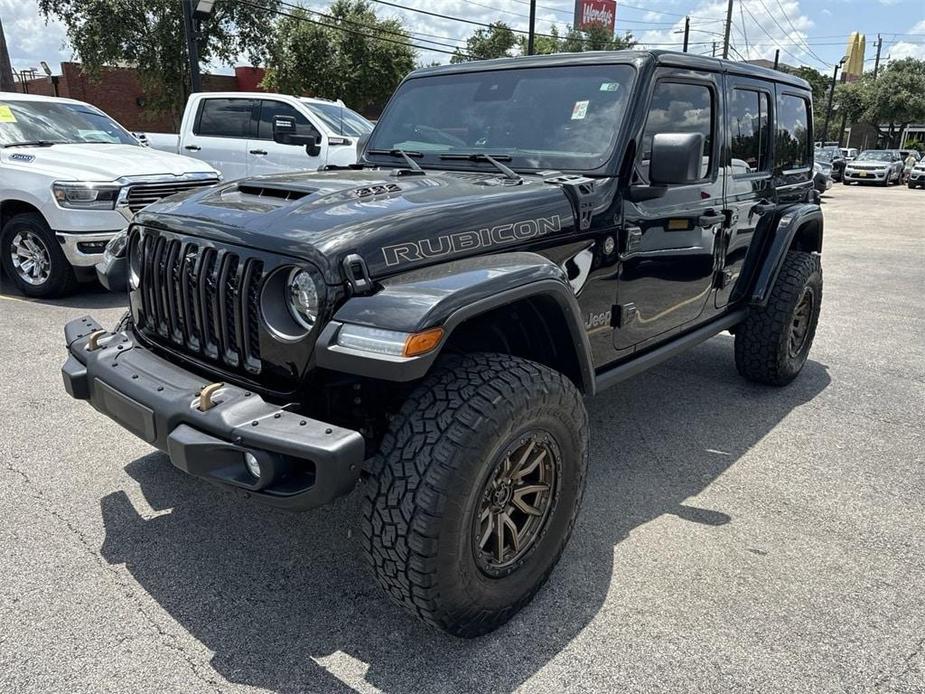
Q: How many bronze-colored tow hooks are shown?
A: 2